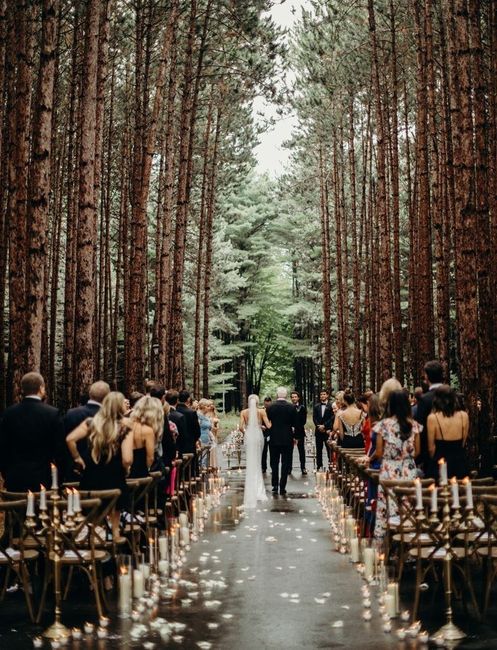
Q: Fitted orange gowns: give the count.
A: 0